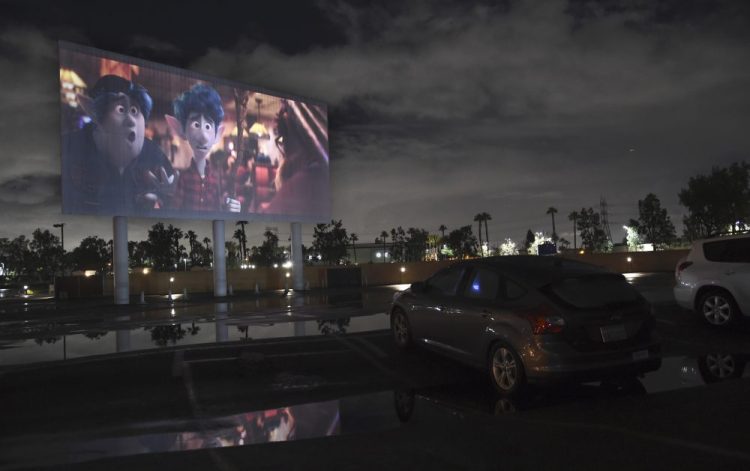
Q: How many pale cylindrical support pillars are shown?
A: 3